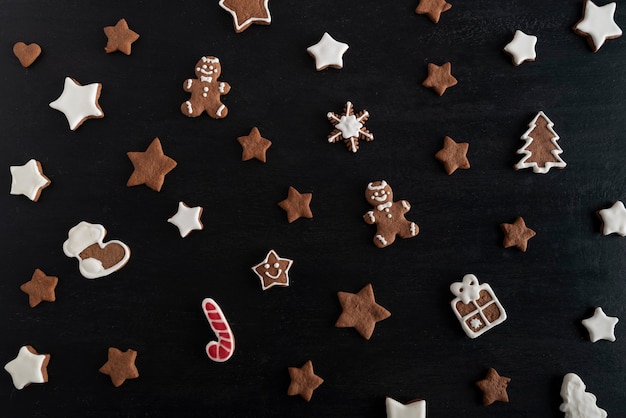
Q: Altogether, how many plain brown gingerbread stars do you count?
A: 13